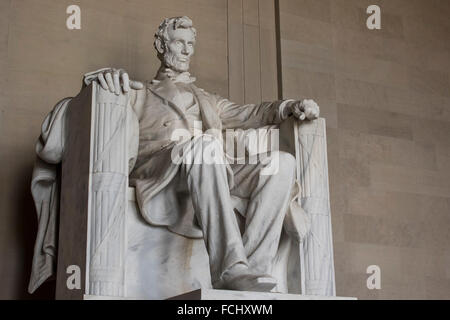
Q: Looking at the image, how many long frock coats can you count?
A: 1